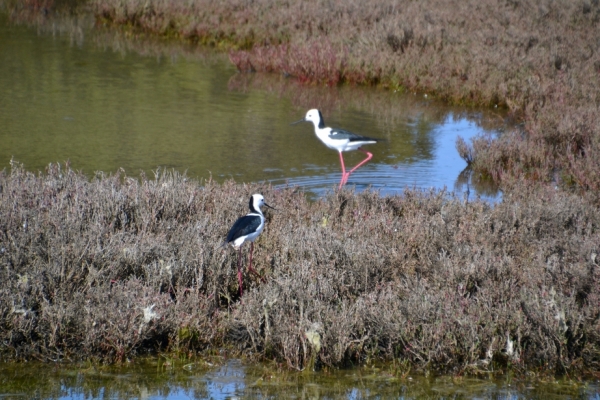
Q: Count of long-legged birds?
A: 2